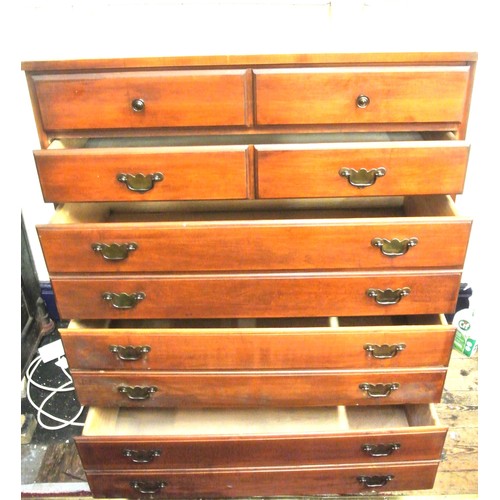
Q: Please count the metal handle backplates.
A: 14